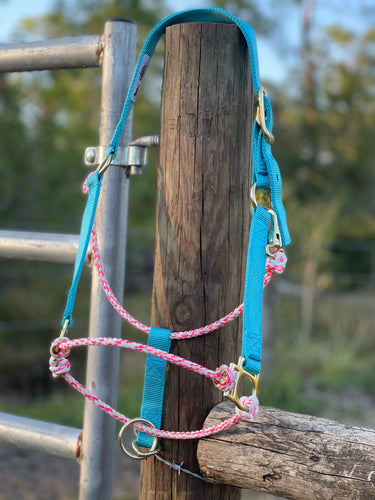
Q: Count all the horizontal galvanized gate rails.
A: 3